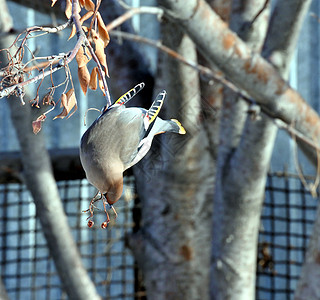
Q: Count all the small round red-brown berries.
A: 2